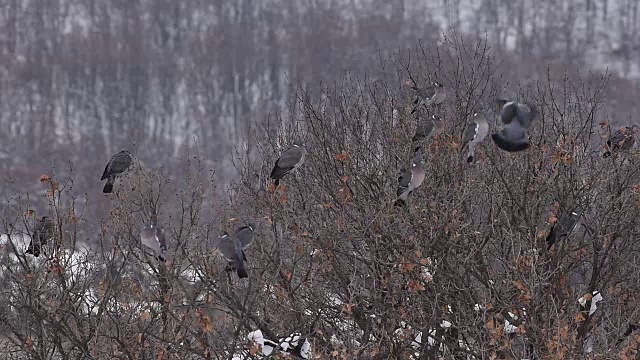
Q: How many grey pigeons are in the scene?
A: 13